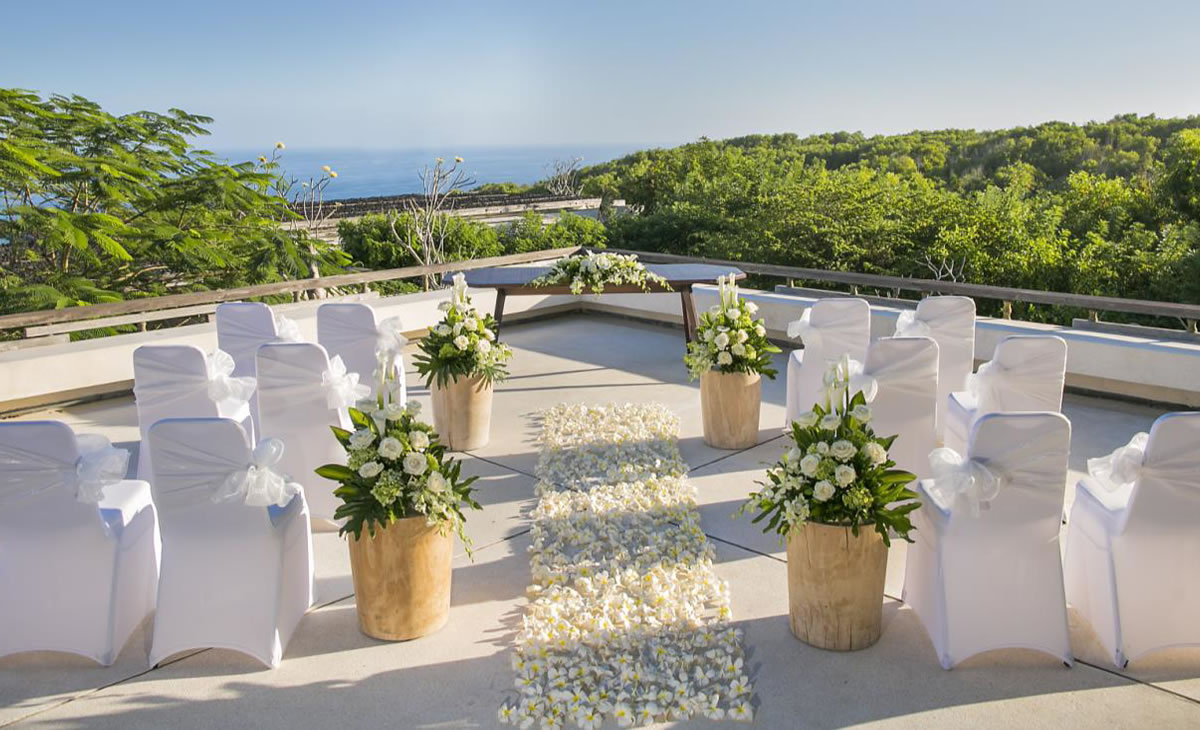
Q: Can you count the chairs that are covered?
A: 12